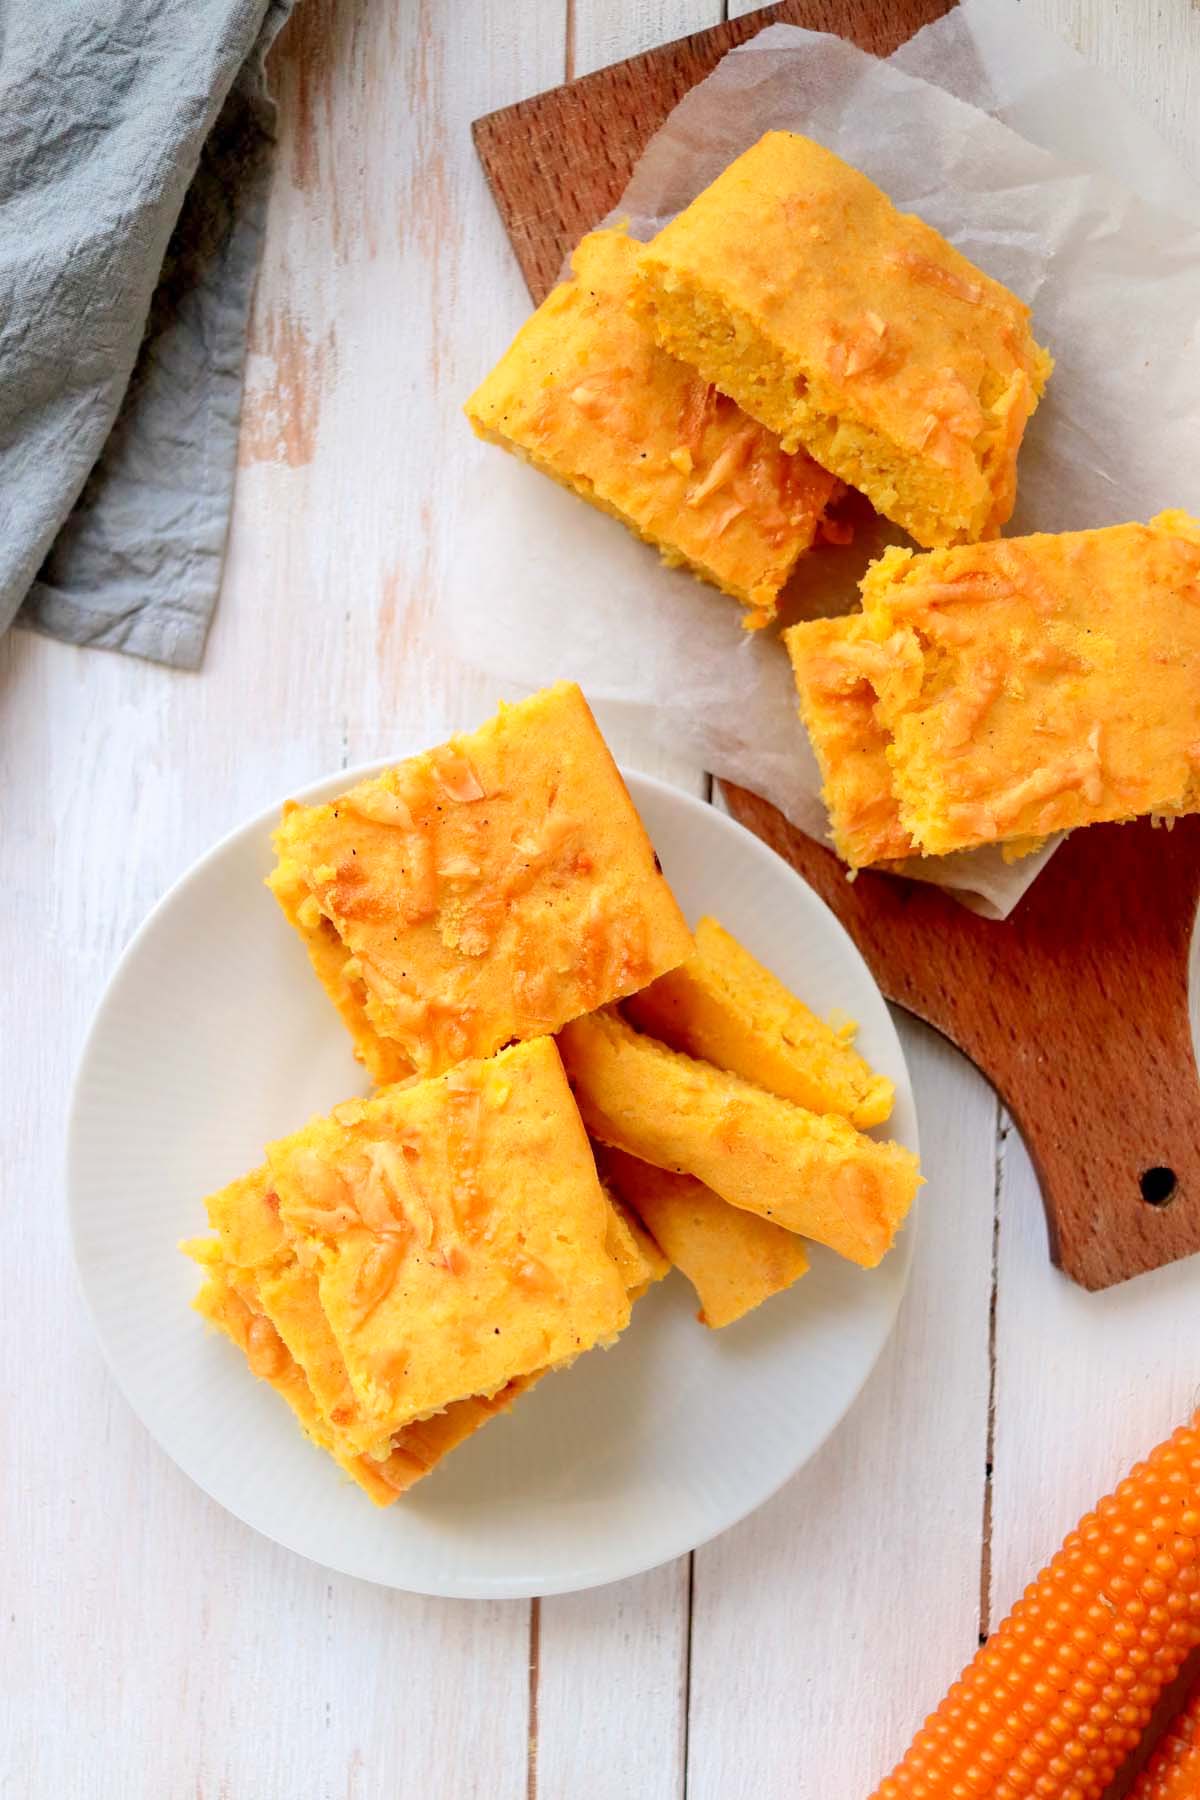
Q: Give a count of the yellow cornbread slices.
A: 12